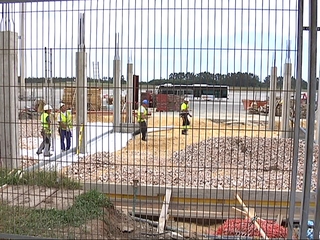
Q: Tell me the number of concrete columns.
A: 6